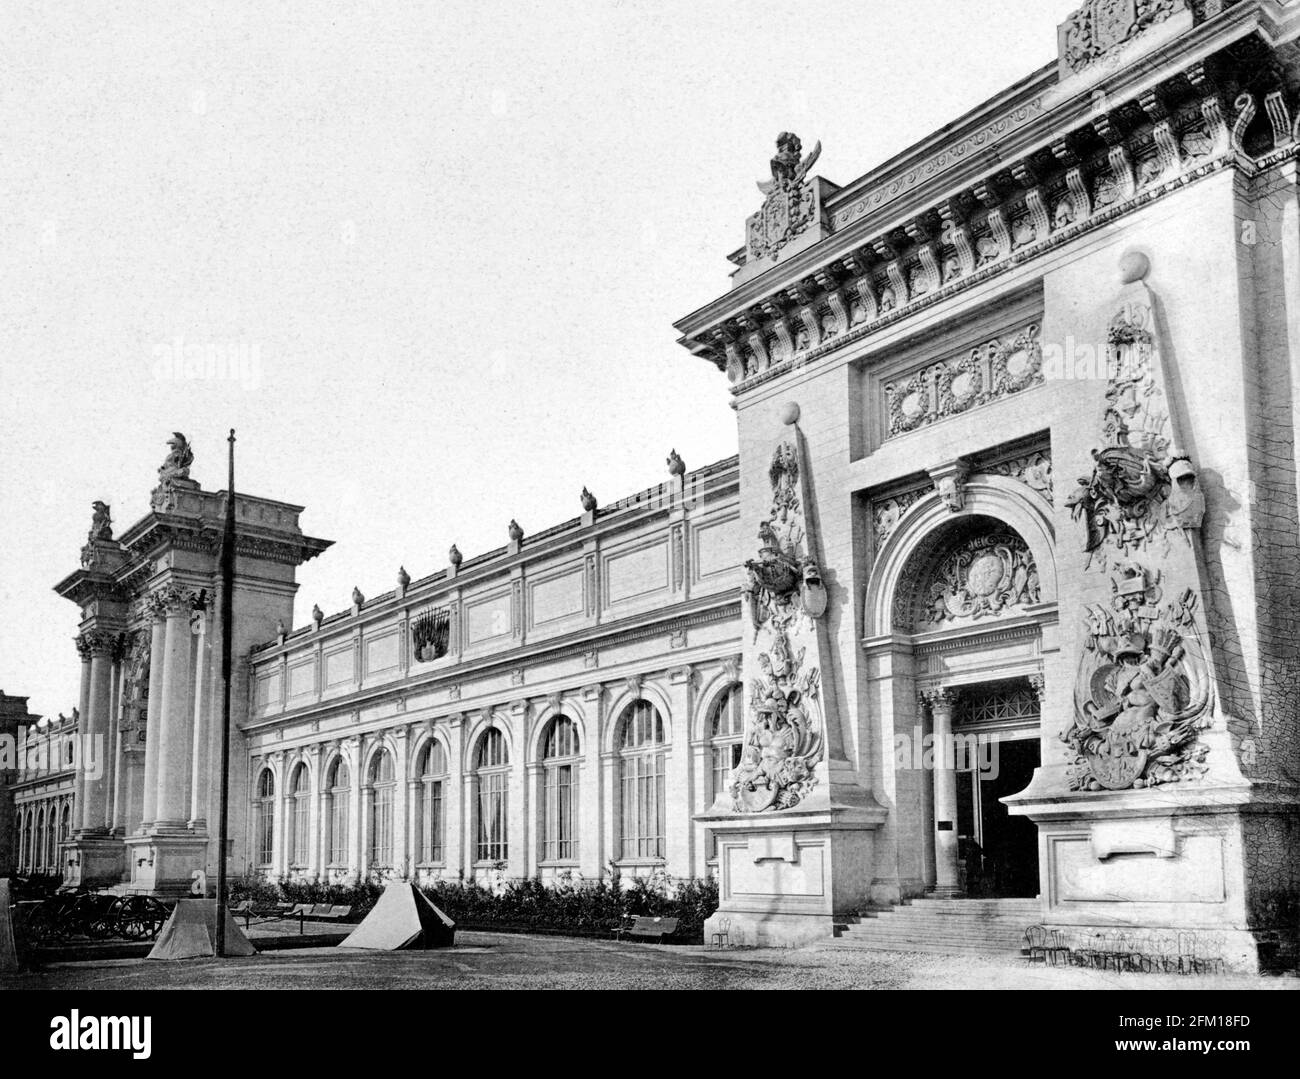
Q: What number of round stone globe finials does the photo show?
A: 2